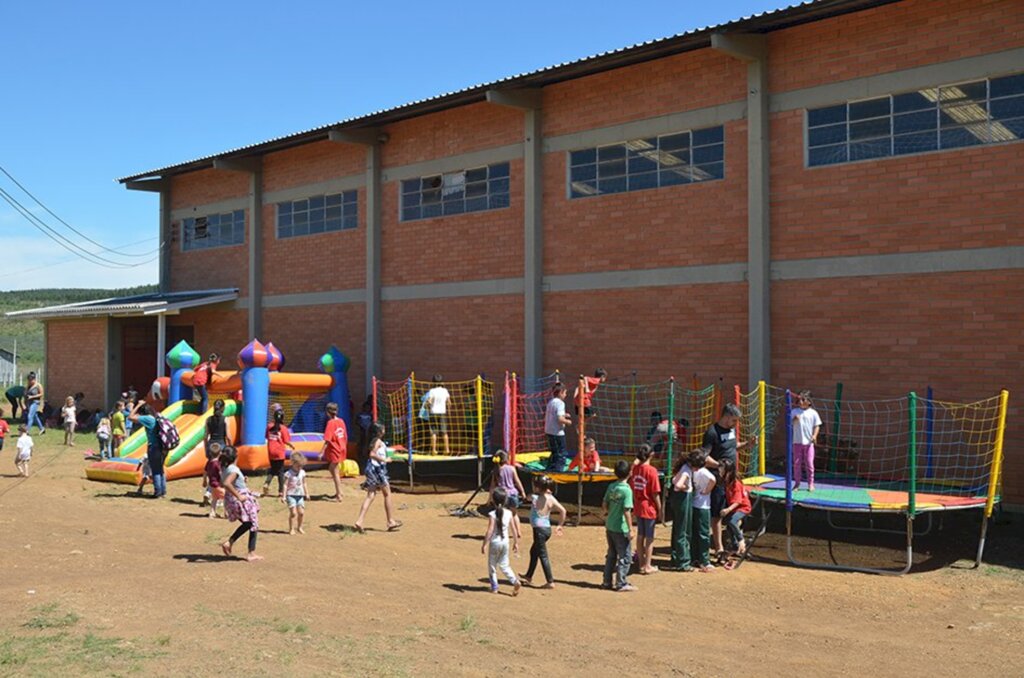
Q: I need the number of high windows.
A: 5